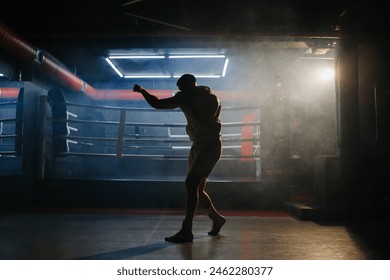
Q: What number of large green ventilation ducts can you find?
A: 0